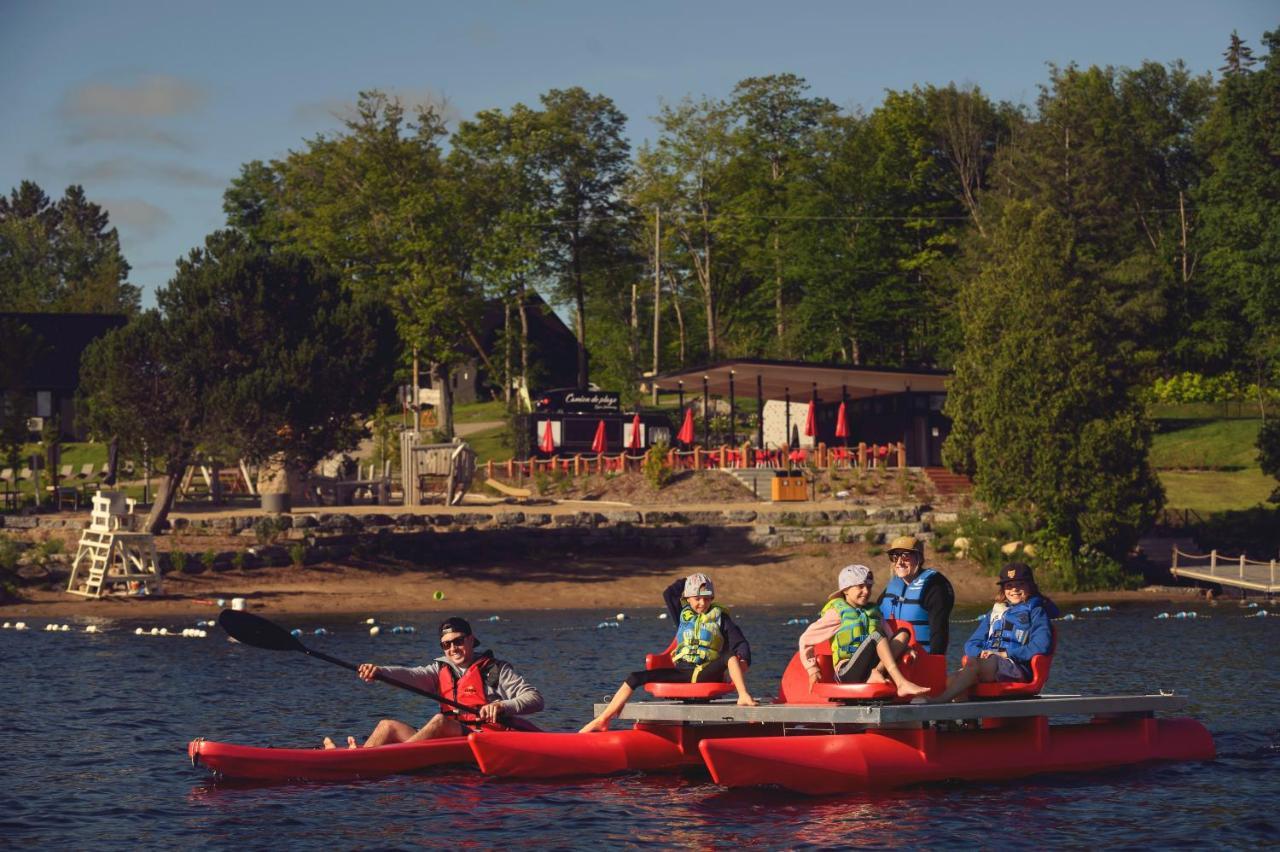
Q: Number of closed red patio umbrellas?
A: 6